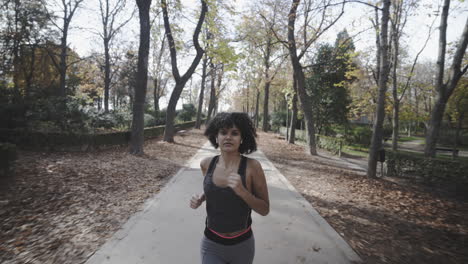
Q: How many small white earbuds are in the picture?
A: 2